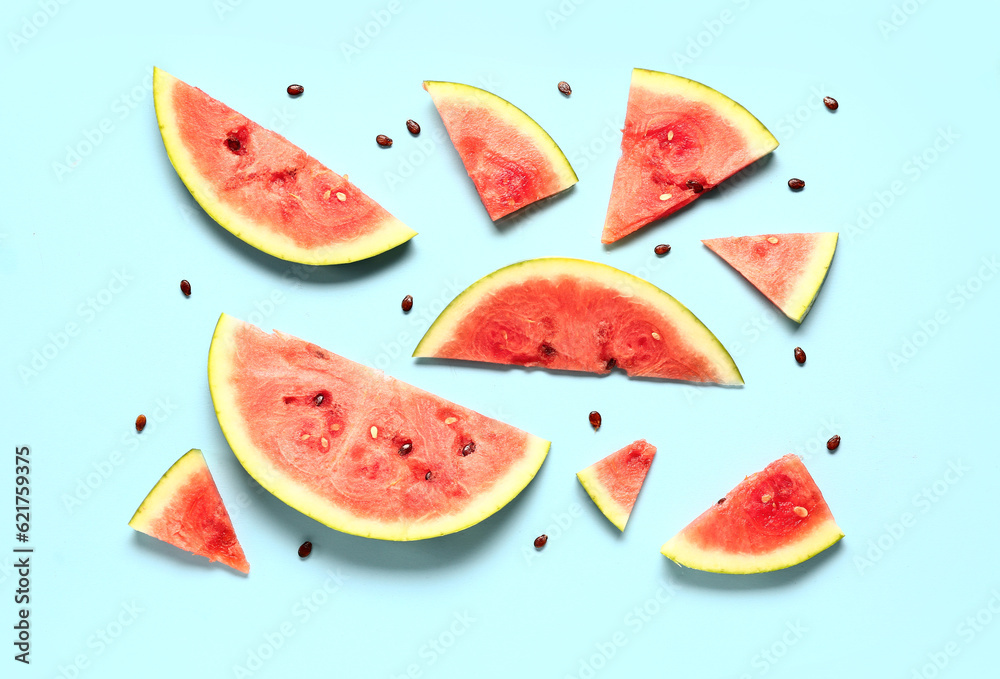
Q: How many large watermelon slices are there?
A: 3